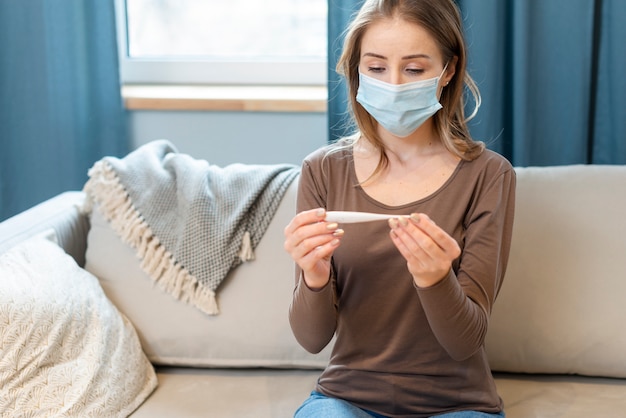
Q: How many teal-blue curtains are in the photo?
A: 2